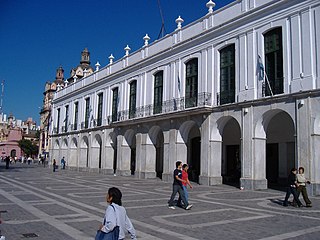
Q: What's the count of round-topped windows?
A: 11